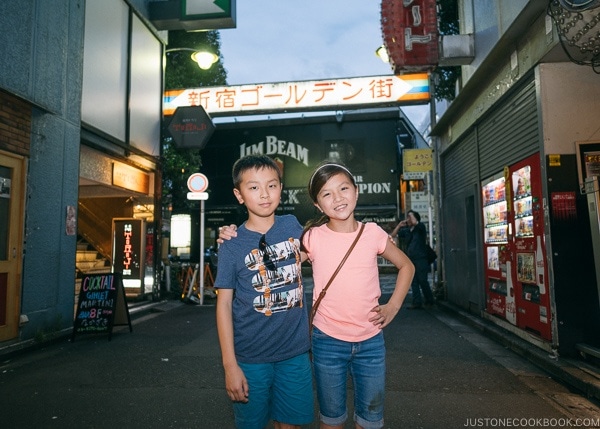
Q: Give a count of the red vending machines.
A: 2